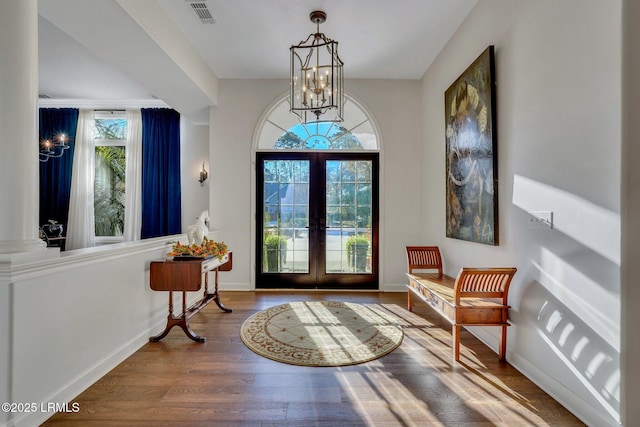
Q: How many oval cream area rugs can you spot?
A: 1